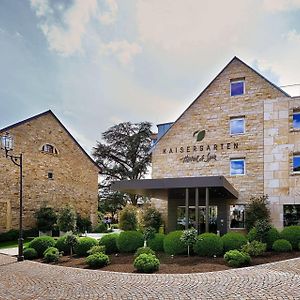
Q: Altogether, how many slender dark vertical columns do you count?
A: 3